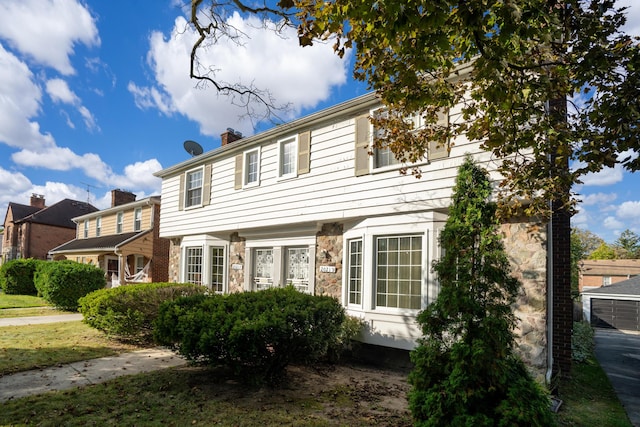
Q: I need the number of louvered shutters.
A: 6